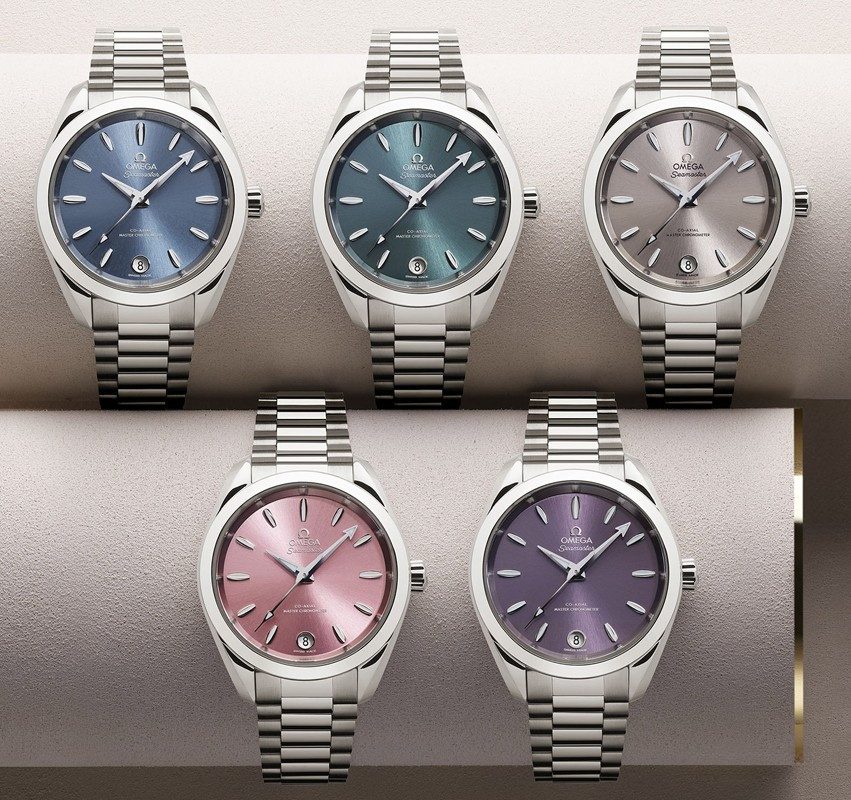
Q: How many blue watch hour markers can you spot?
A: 11